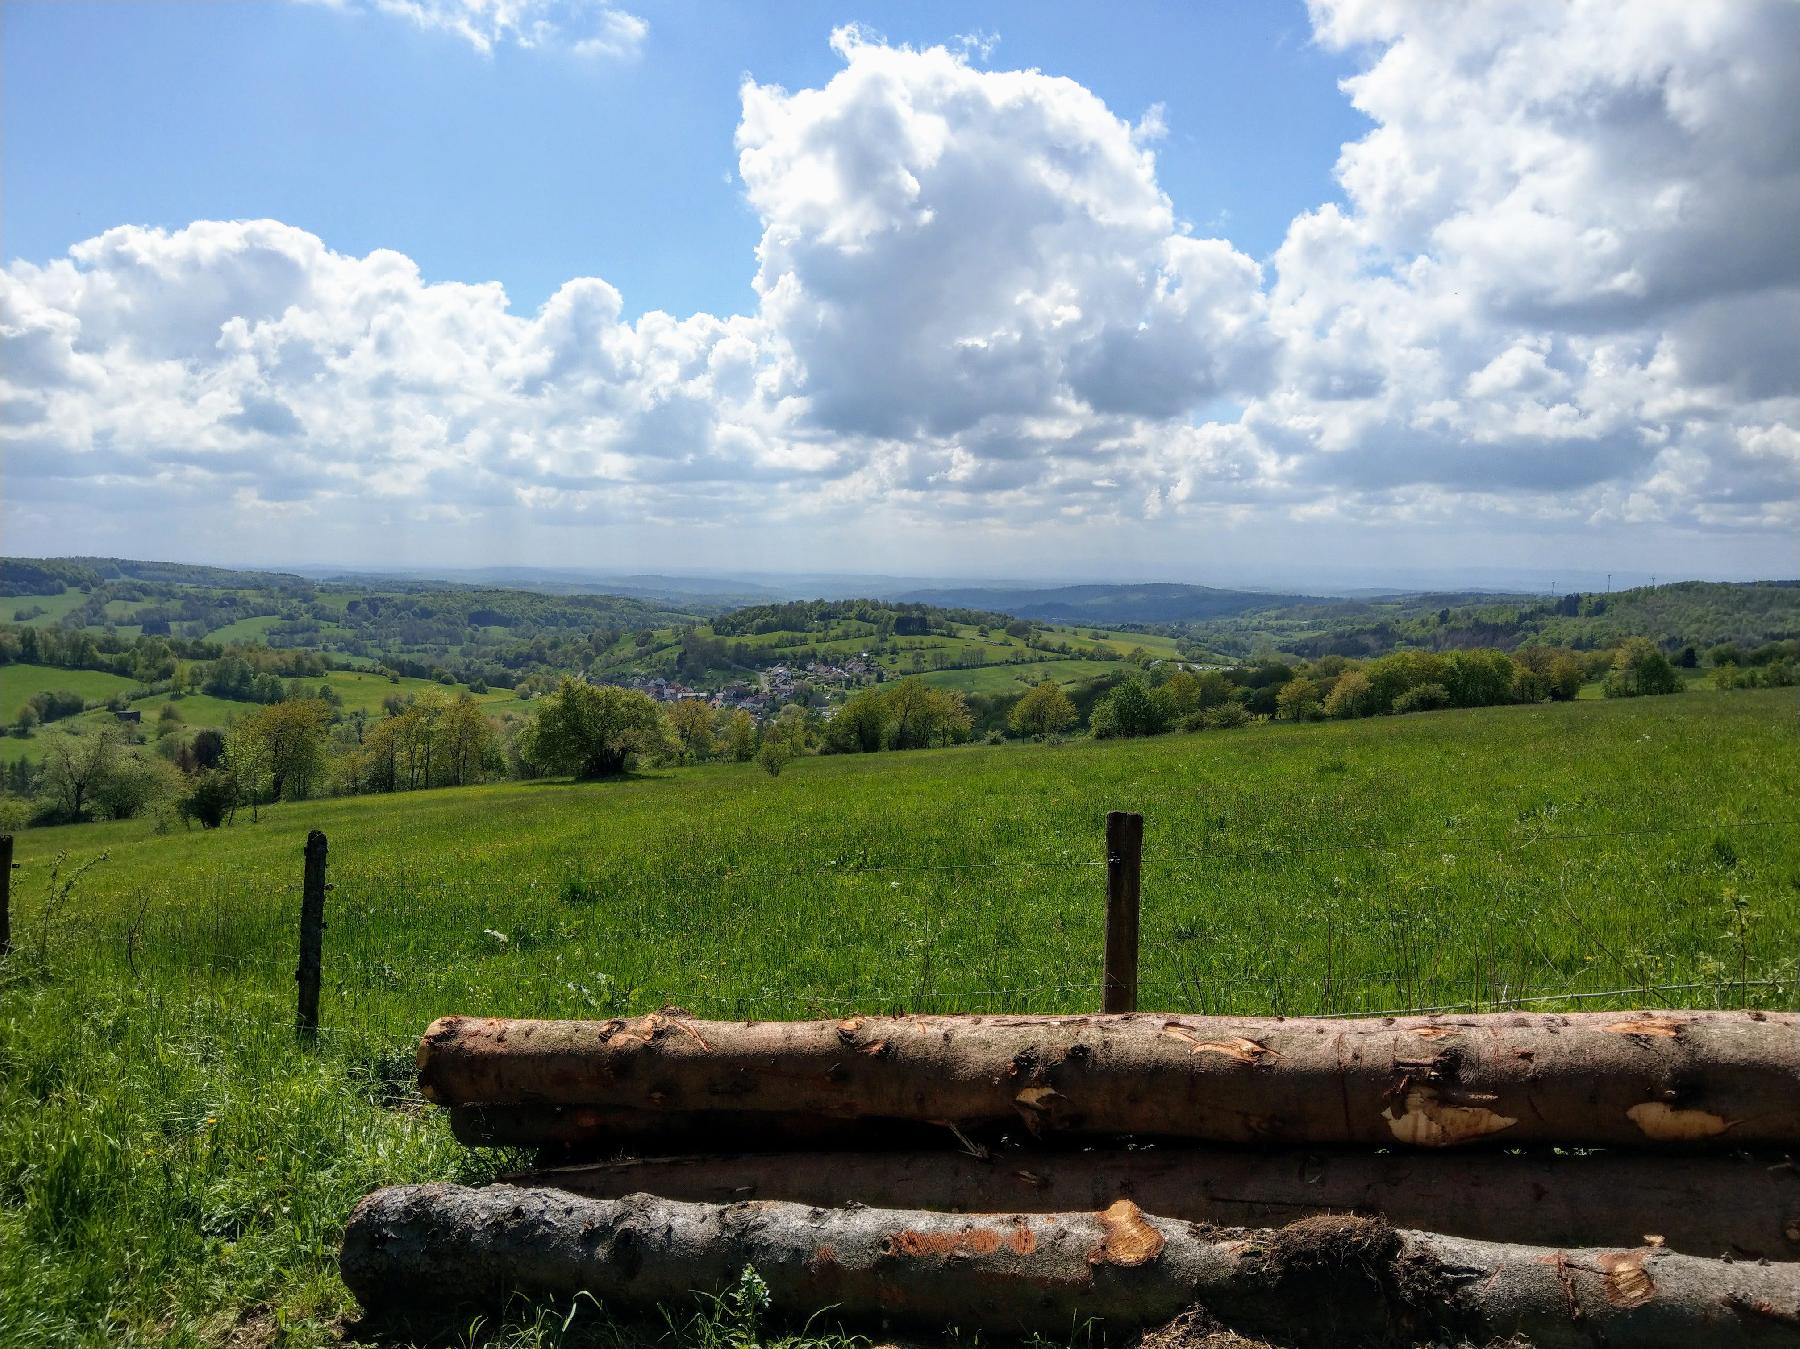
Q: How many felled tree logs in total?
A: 4